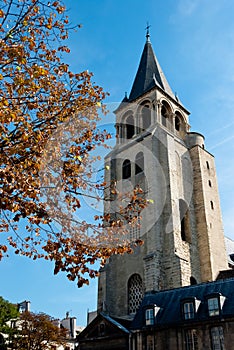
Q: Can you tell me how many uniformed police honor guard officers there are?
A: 0